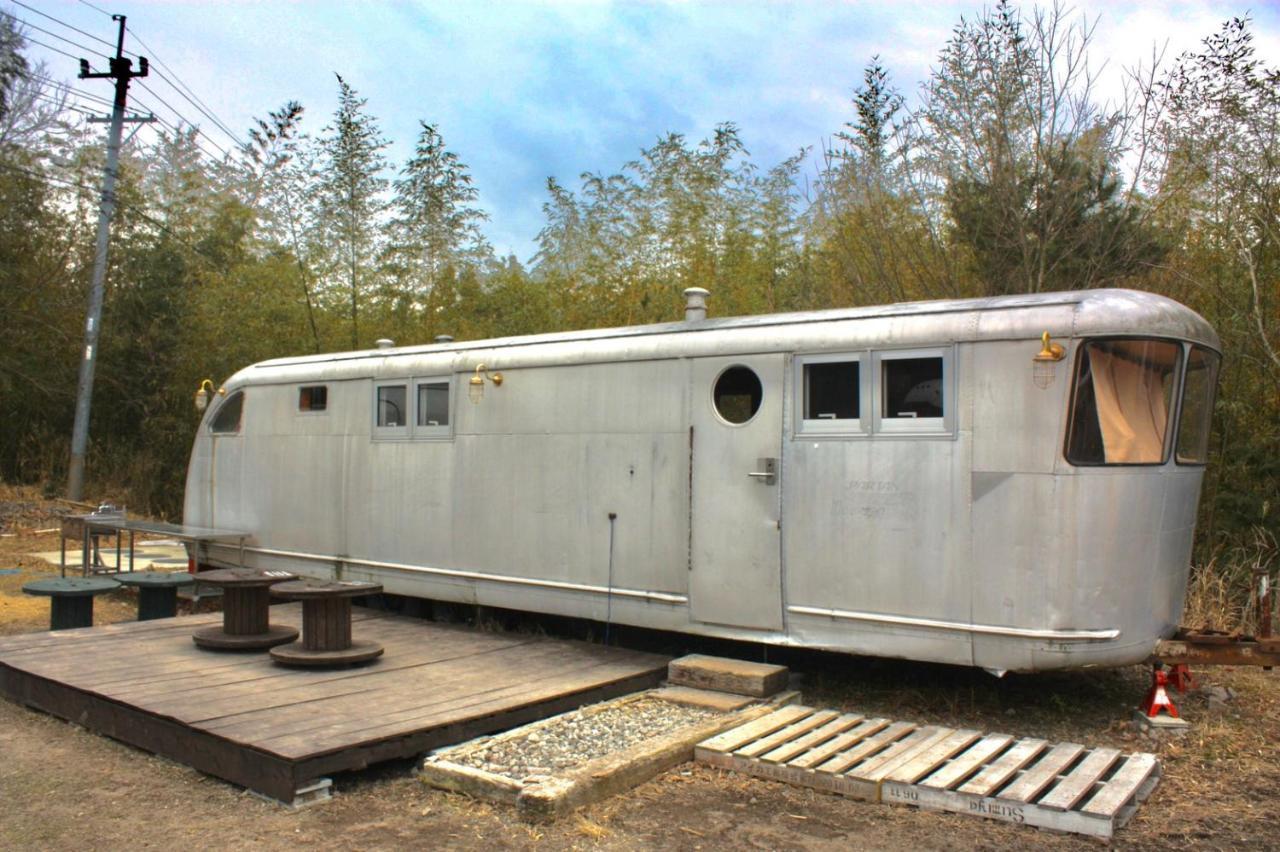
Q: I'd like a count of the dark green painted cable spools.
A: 2